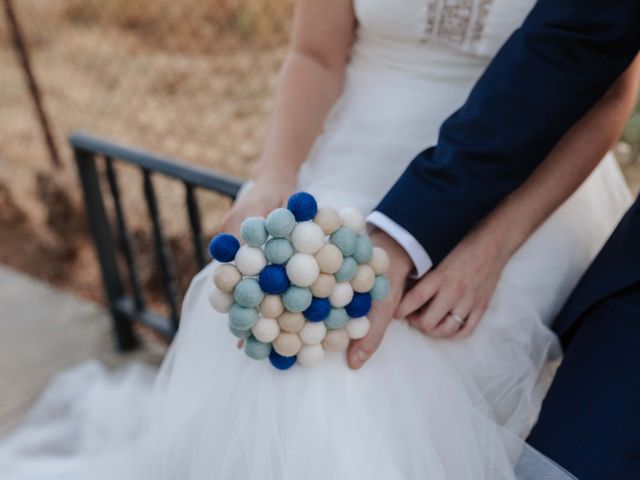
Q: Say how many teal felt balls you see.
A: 13